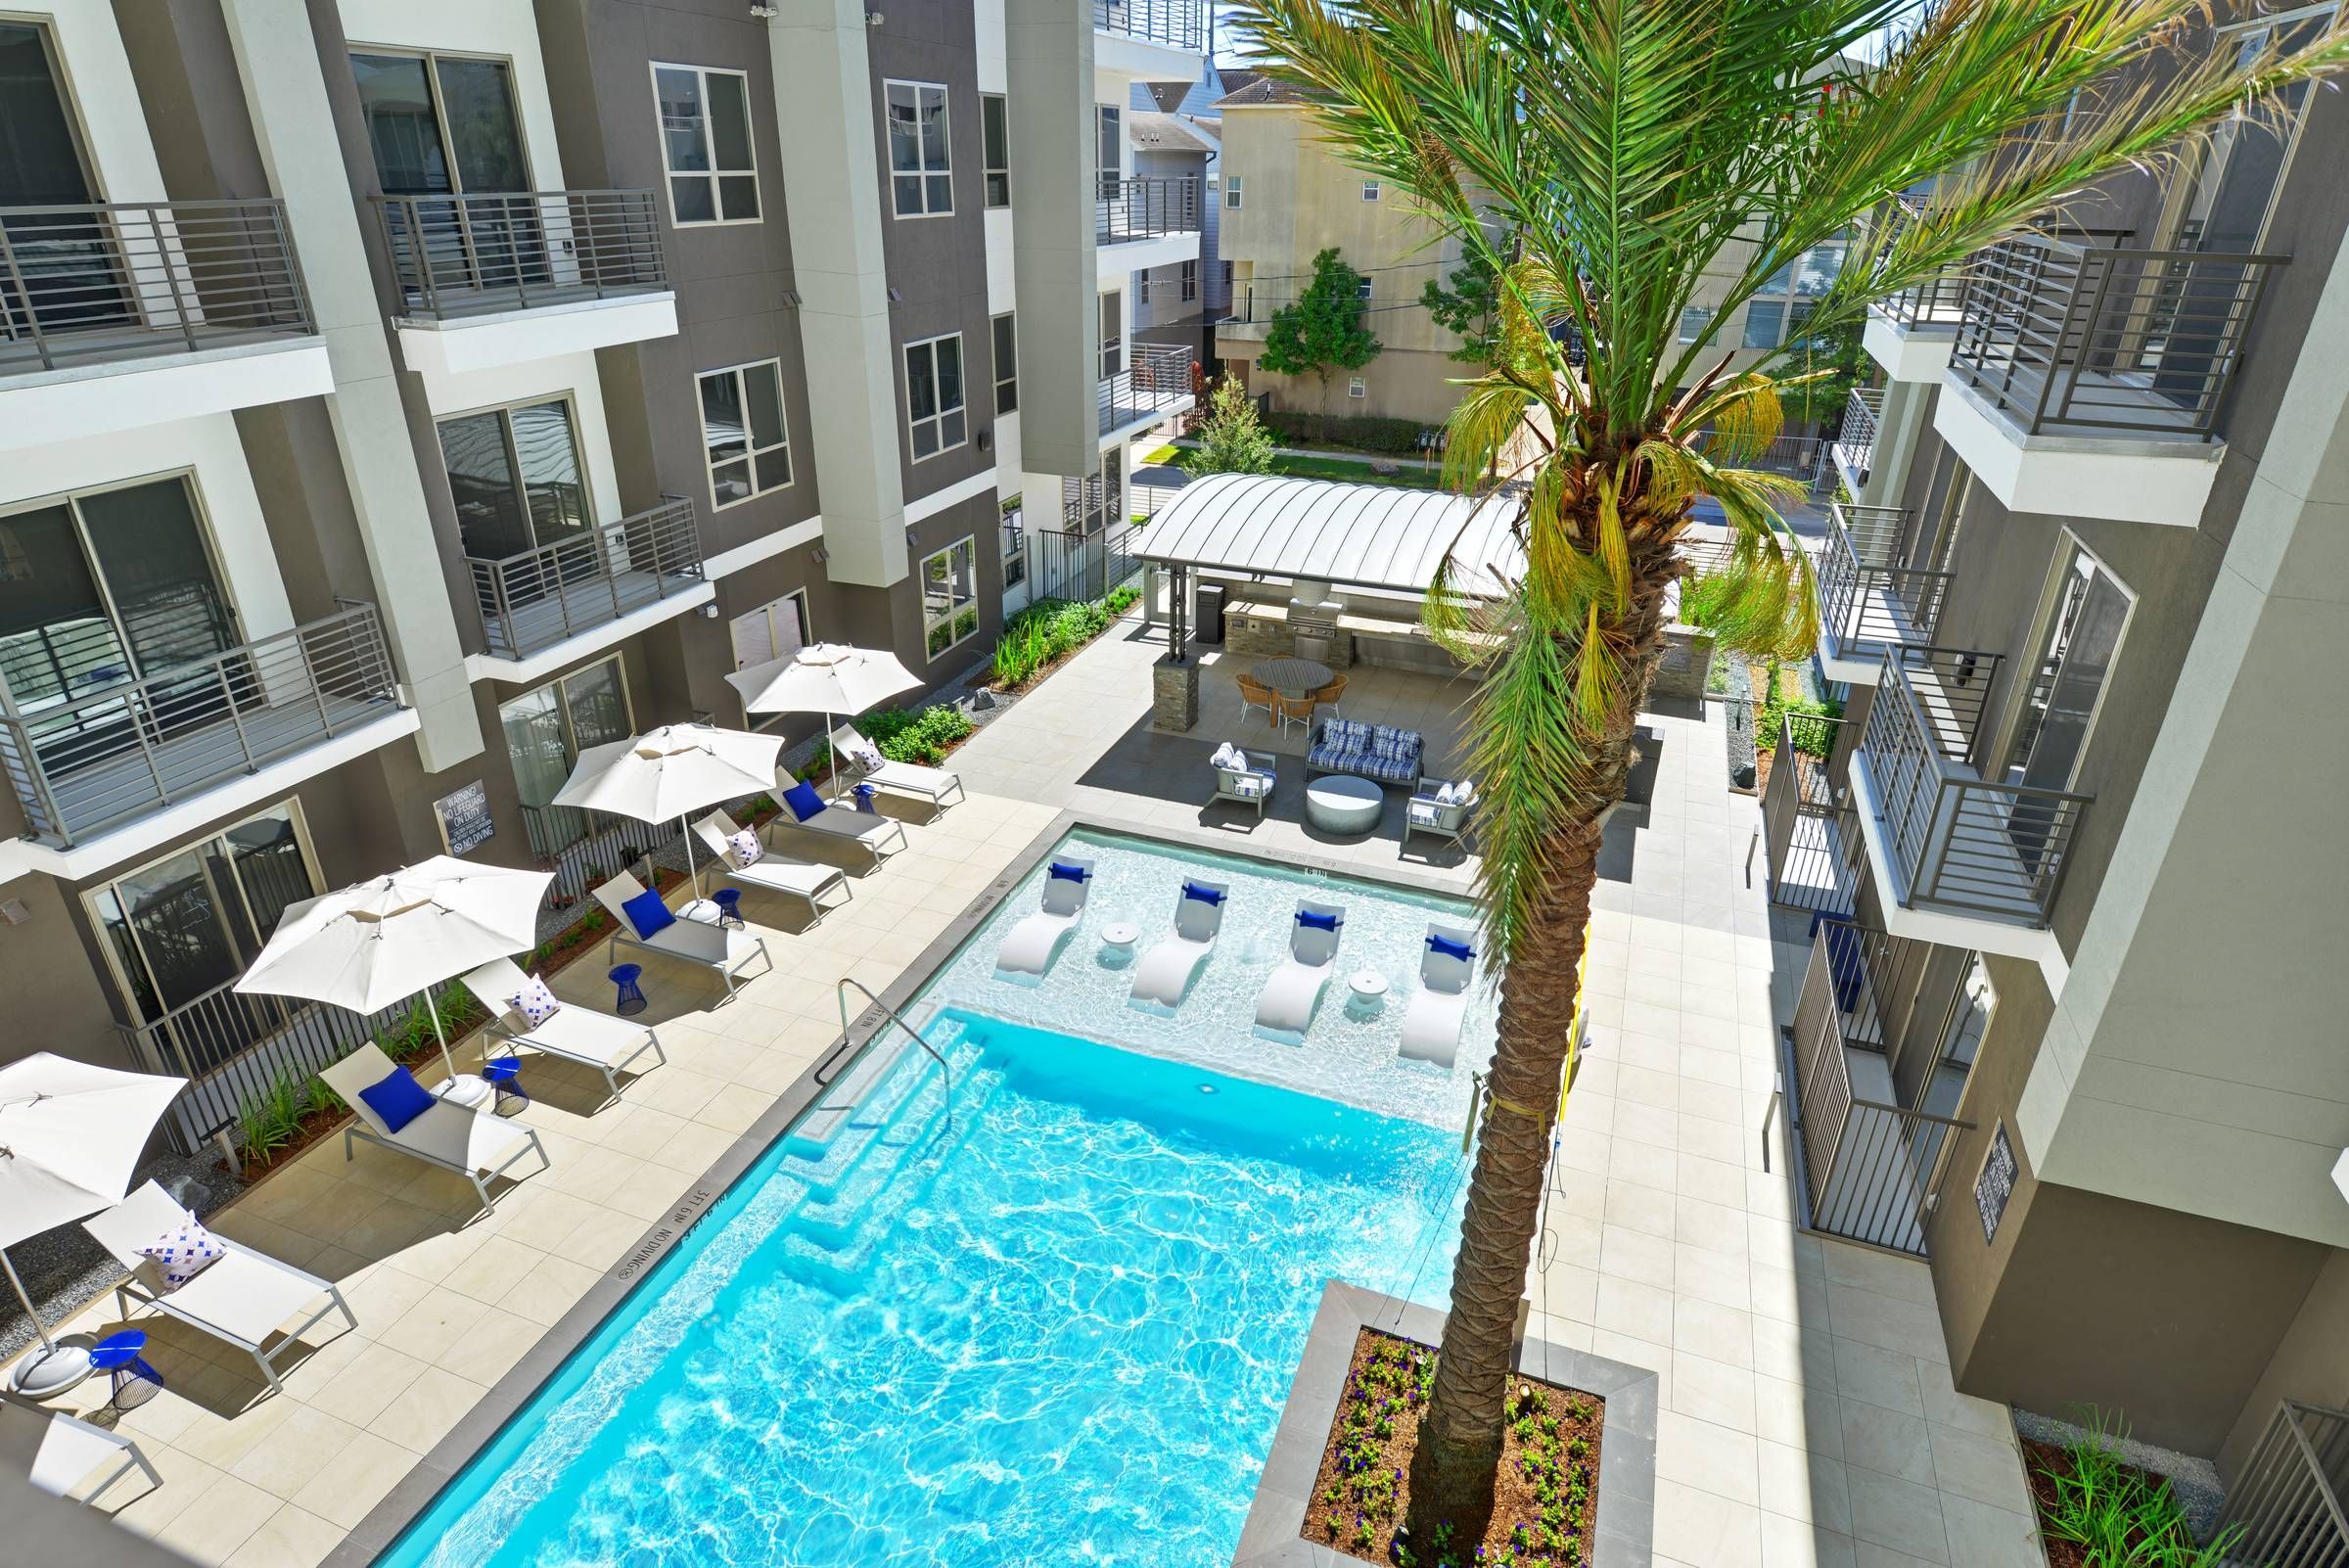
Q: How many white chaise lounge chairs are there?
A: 12